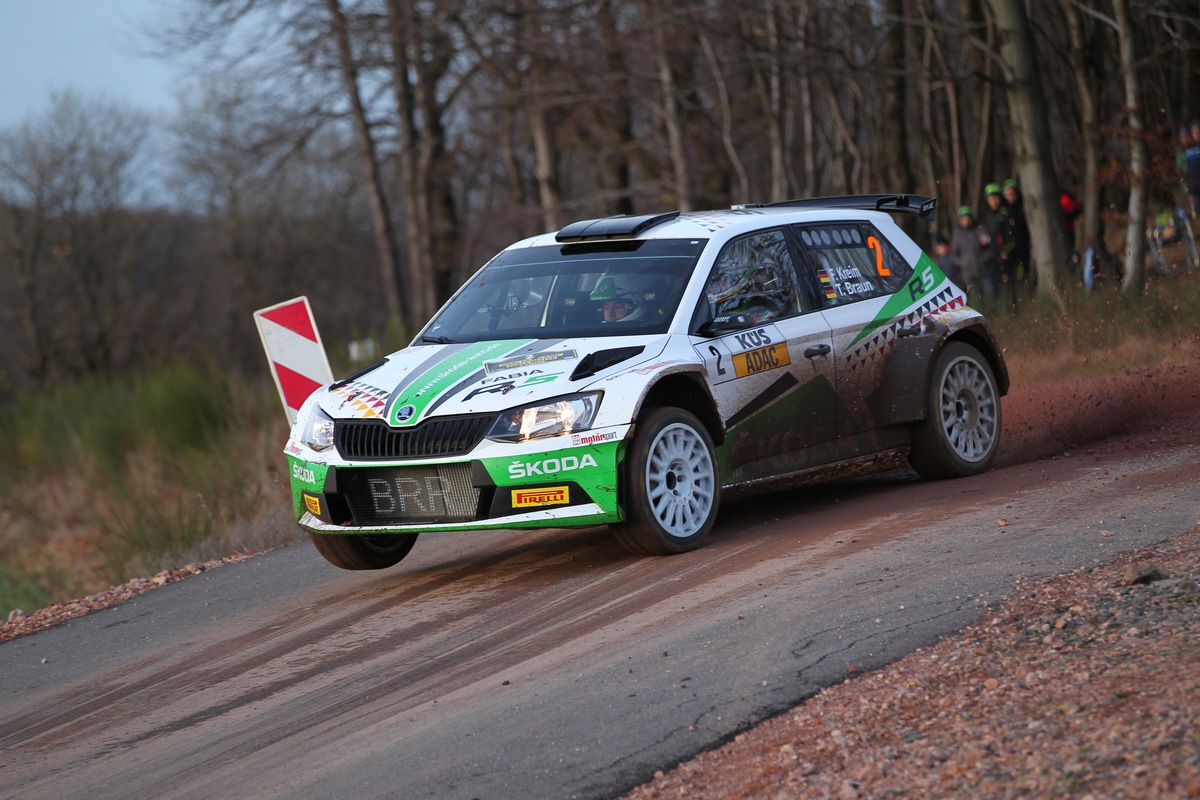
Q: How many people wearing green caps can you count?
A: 3